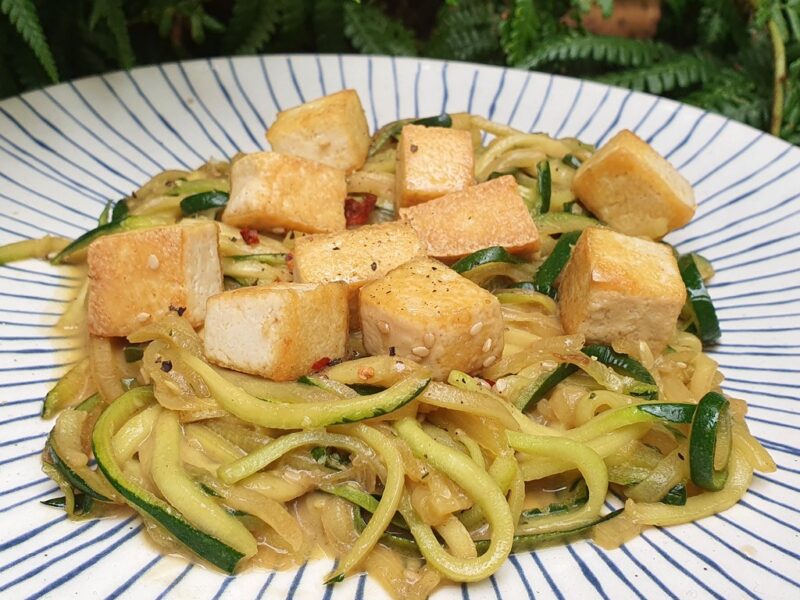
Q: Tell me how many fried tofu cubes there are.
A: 10